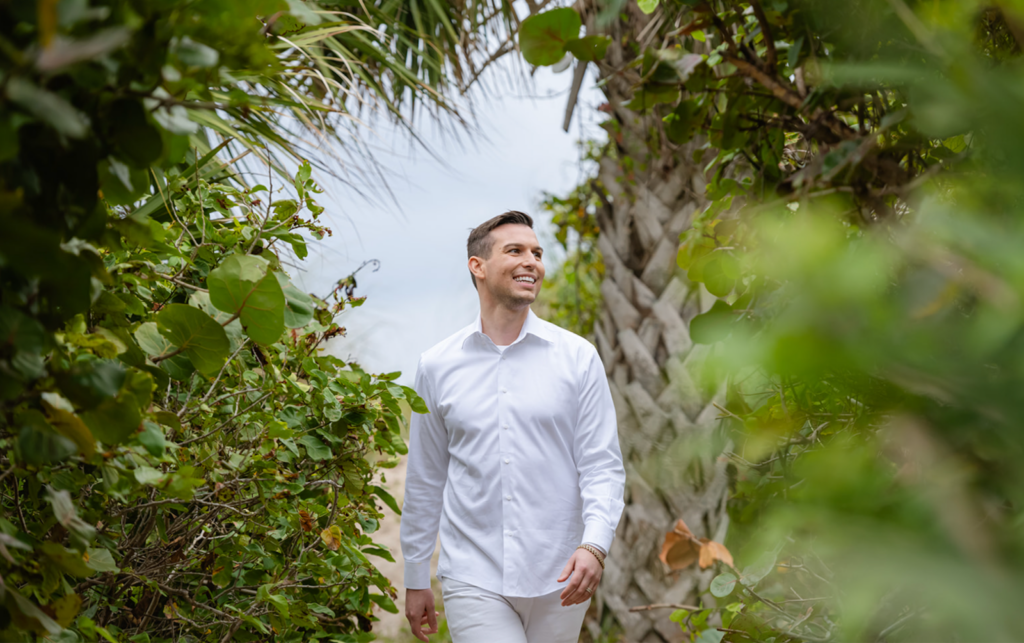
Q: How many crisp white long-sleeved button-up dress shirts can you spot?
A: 1